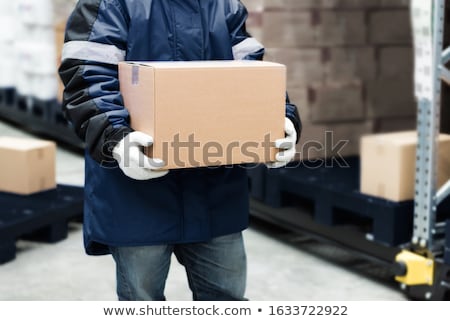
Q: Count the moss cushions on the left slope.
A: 0